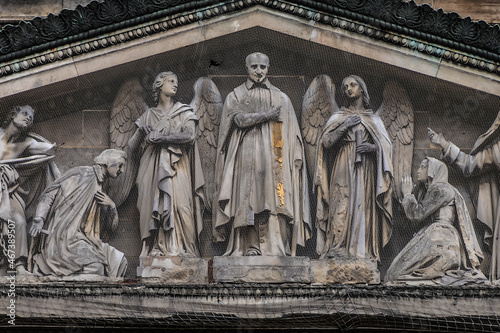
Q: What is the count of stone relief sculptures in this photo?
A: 7